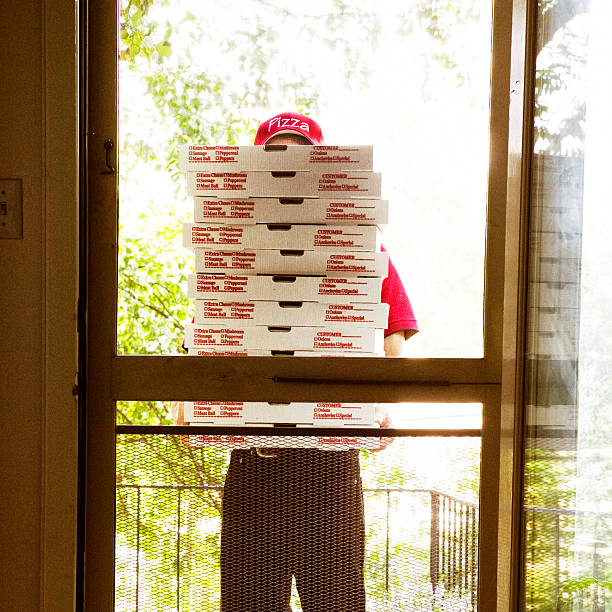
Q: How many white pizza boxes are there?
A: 11